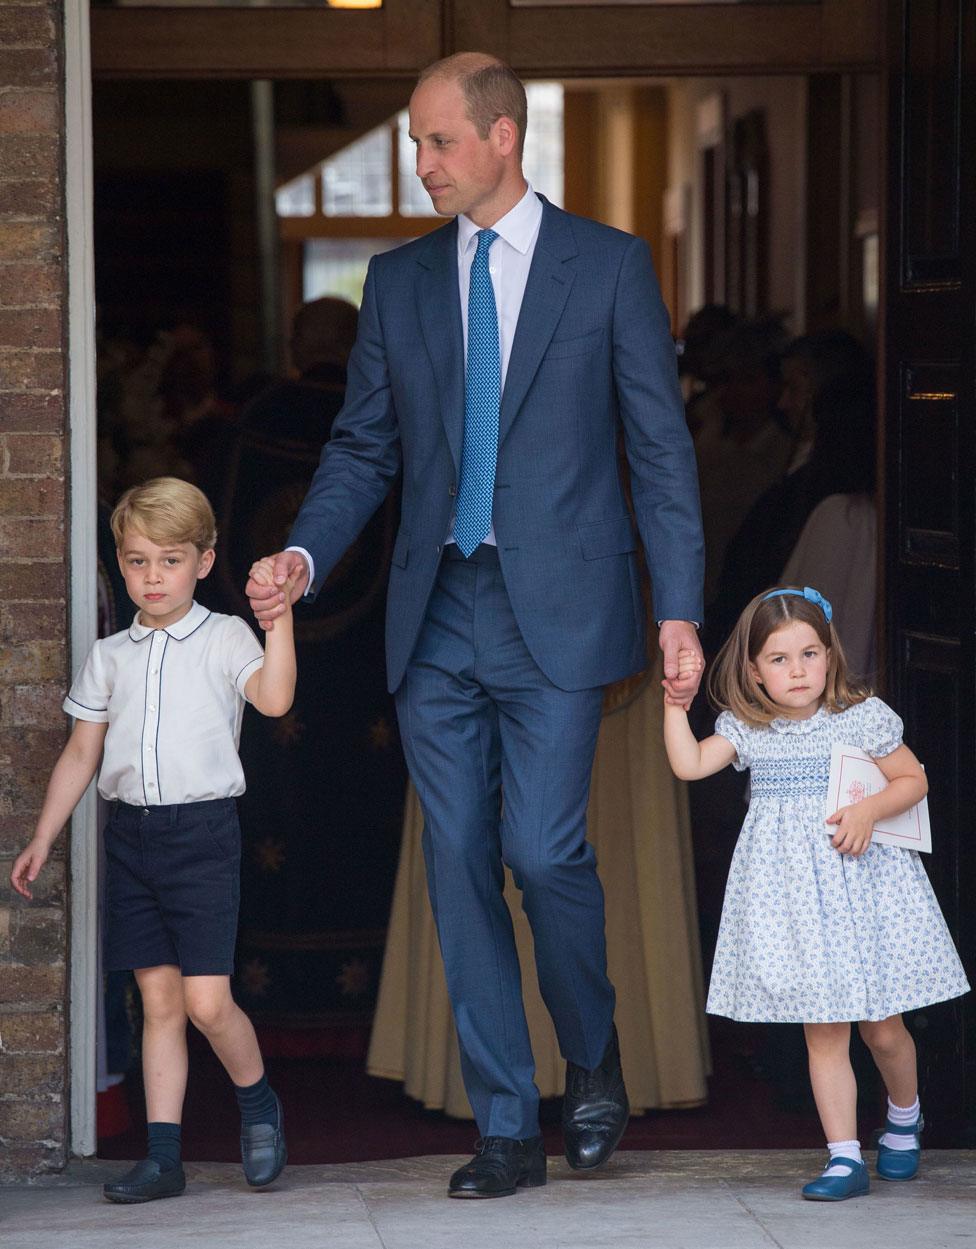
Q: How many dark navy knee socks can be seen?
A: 2